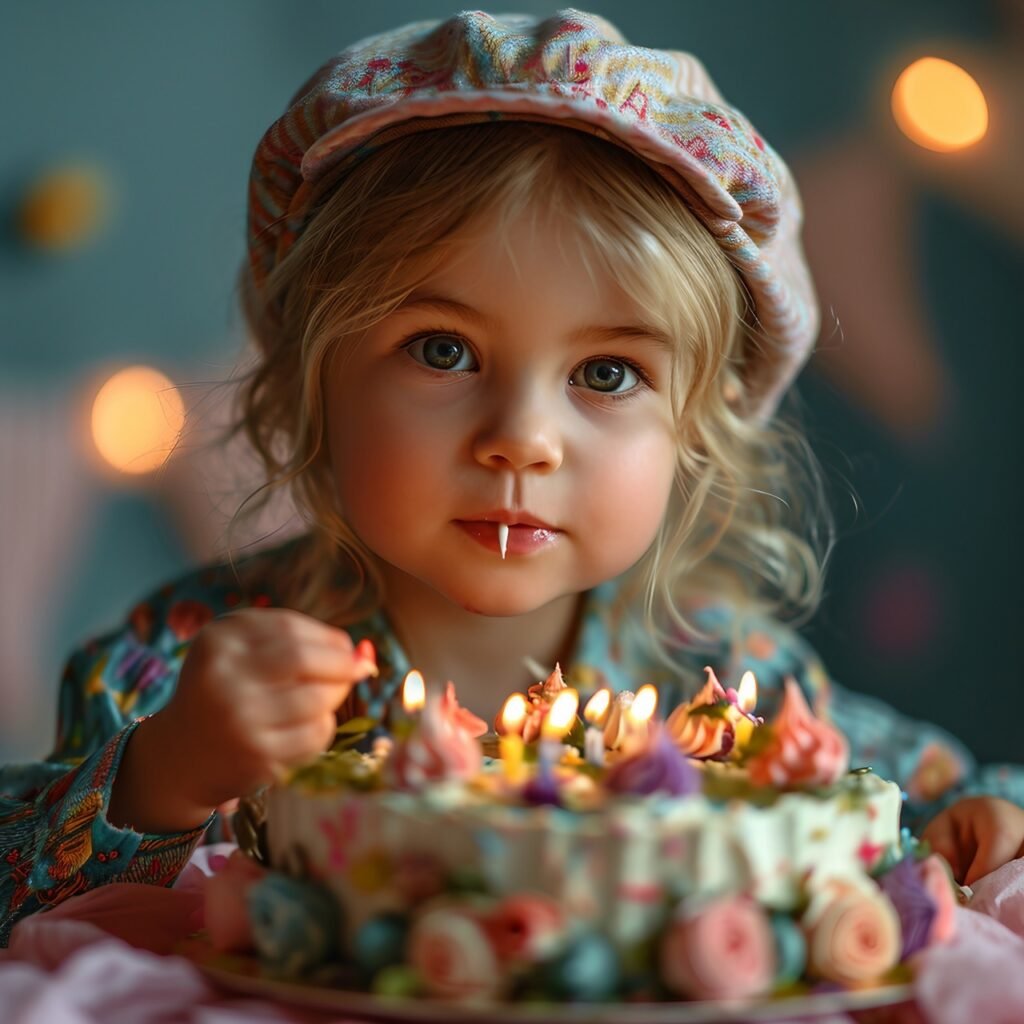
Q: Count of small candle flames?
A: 6